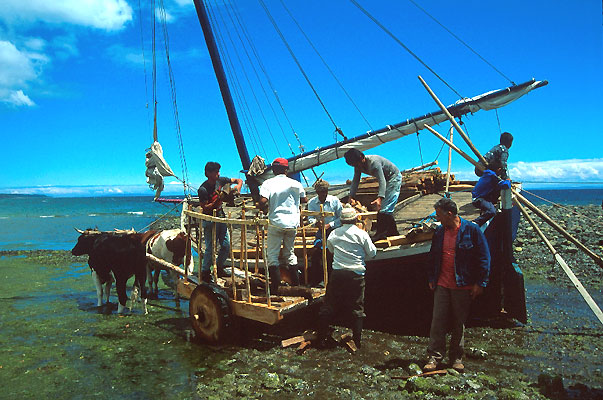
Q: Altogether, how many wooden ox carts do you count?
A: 1